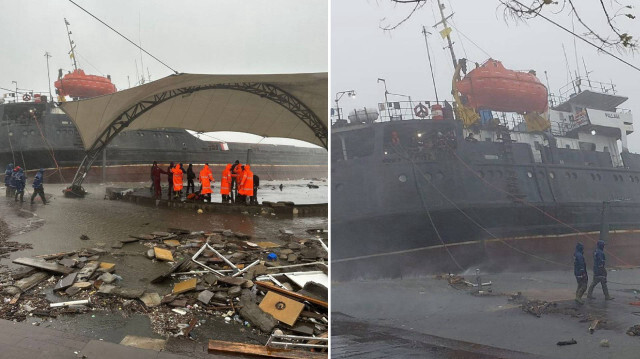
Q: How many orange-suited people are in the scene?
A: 5